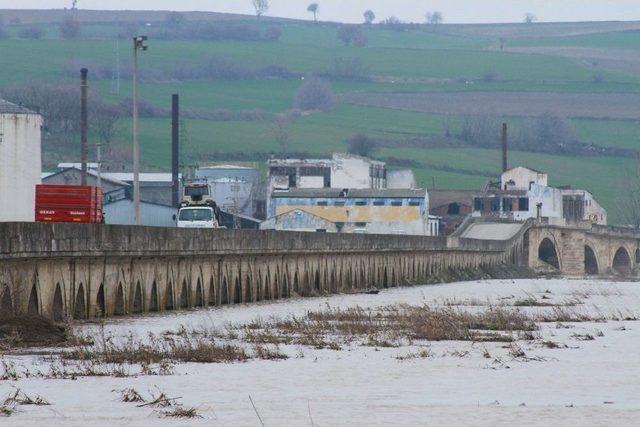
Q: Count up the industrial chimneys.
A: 3